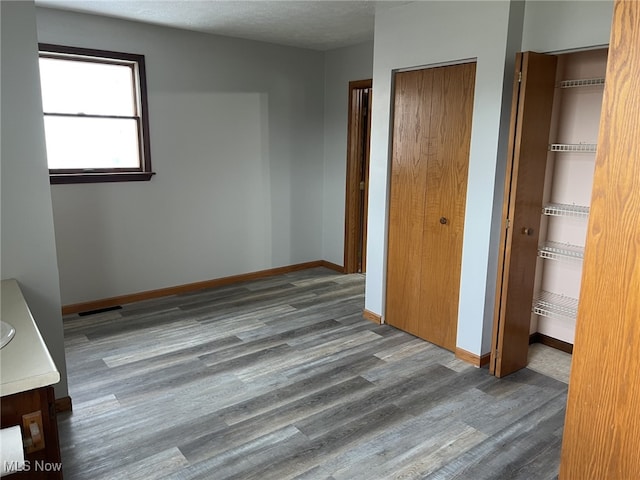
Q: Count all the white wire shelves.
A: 5